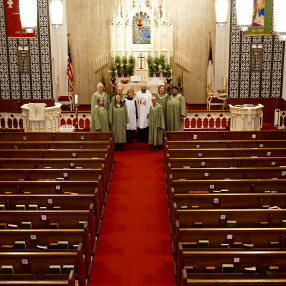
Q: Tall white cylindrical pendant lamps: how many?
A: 5